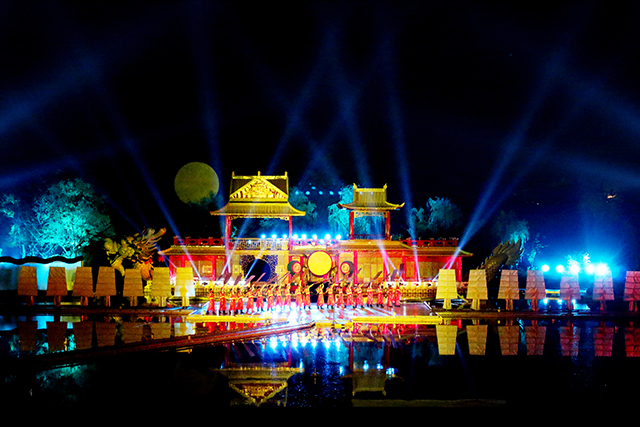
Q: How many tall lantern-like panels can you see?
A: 14